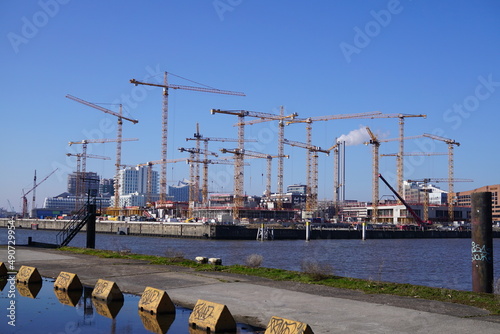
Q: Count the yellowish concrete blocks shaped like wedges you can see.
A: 7